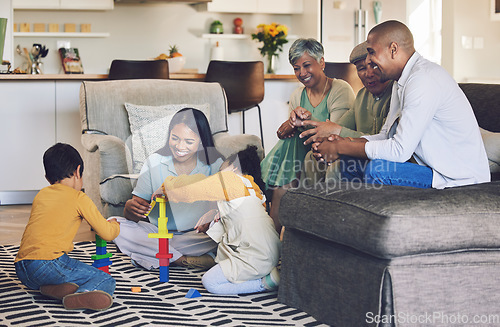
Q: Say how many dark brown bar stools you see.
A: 3